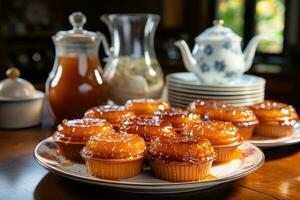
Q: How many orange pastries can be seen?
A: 11